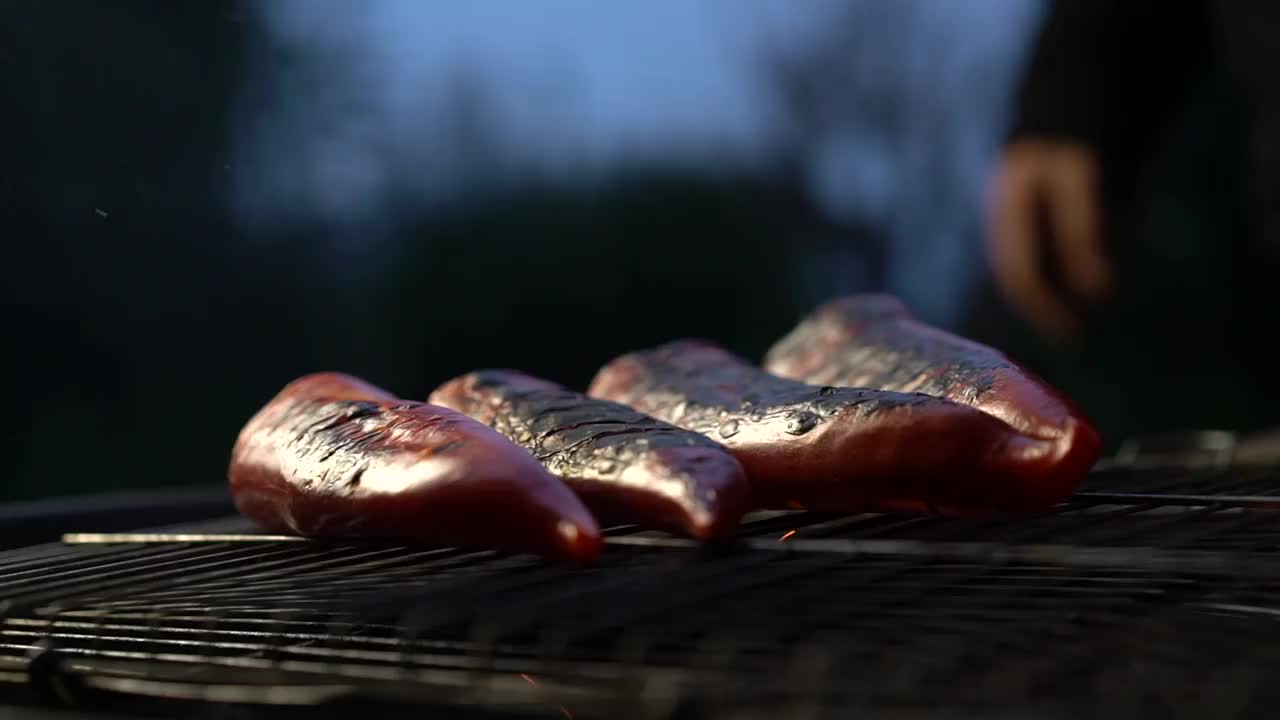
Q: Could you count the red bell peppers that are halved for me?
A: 0